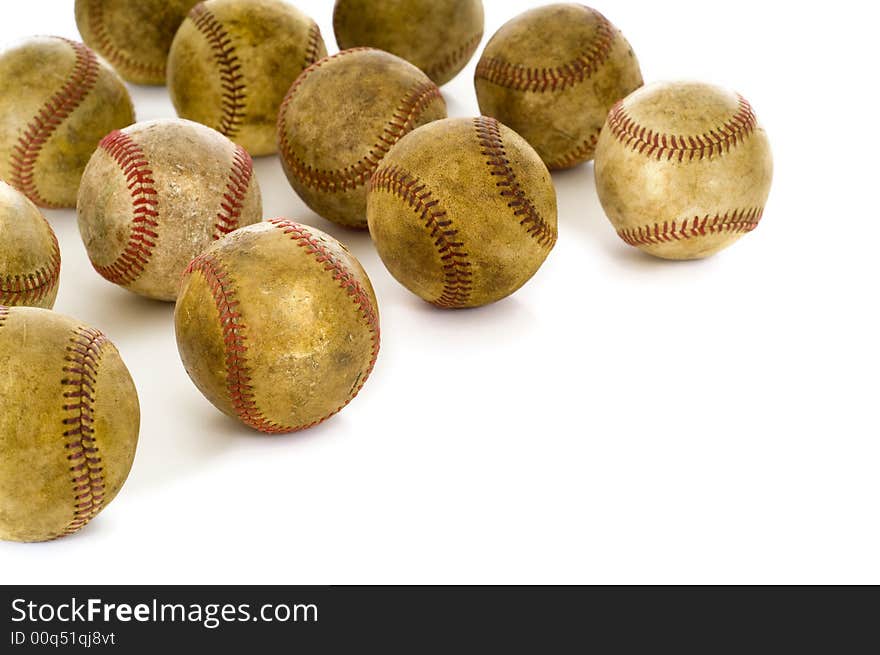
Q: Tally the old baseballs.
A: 12